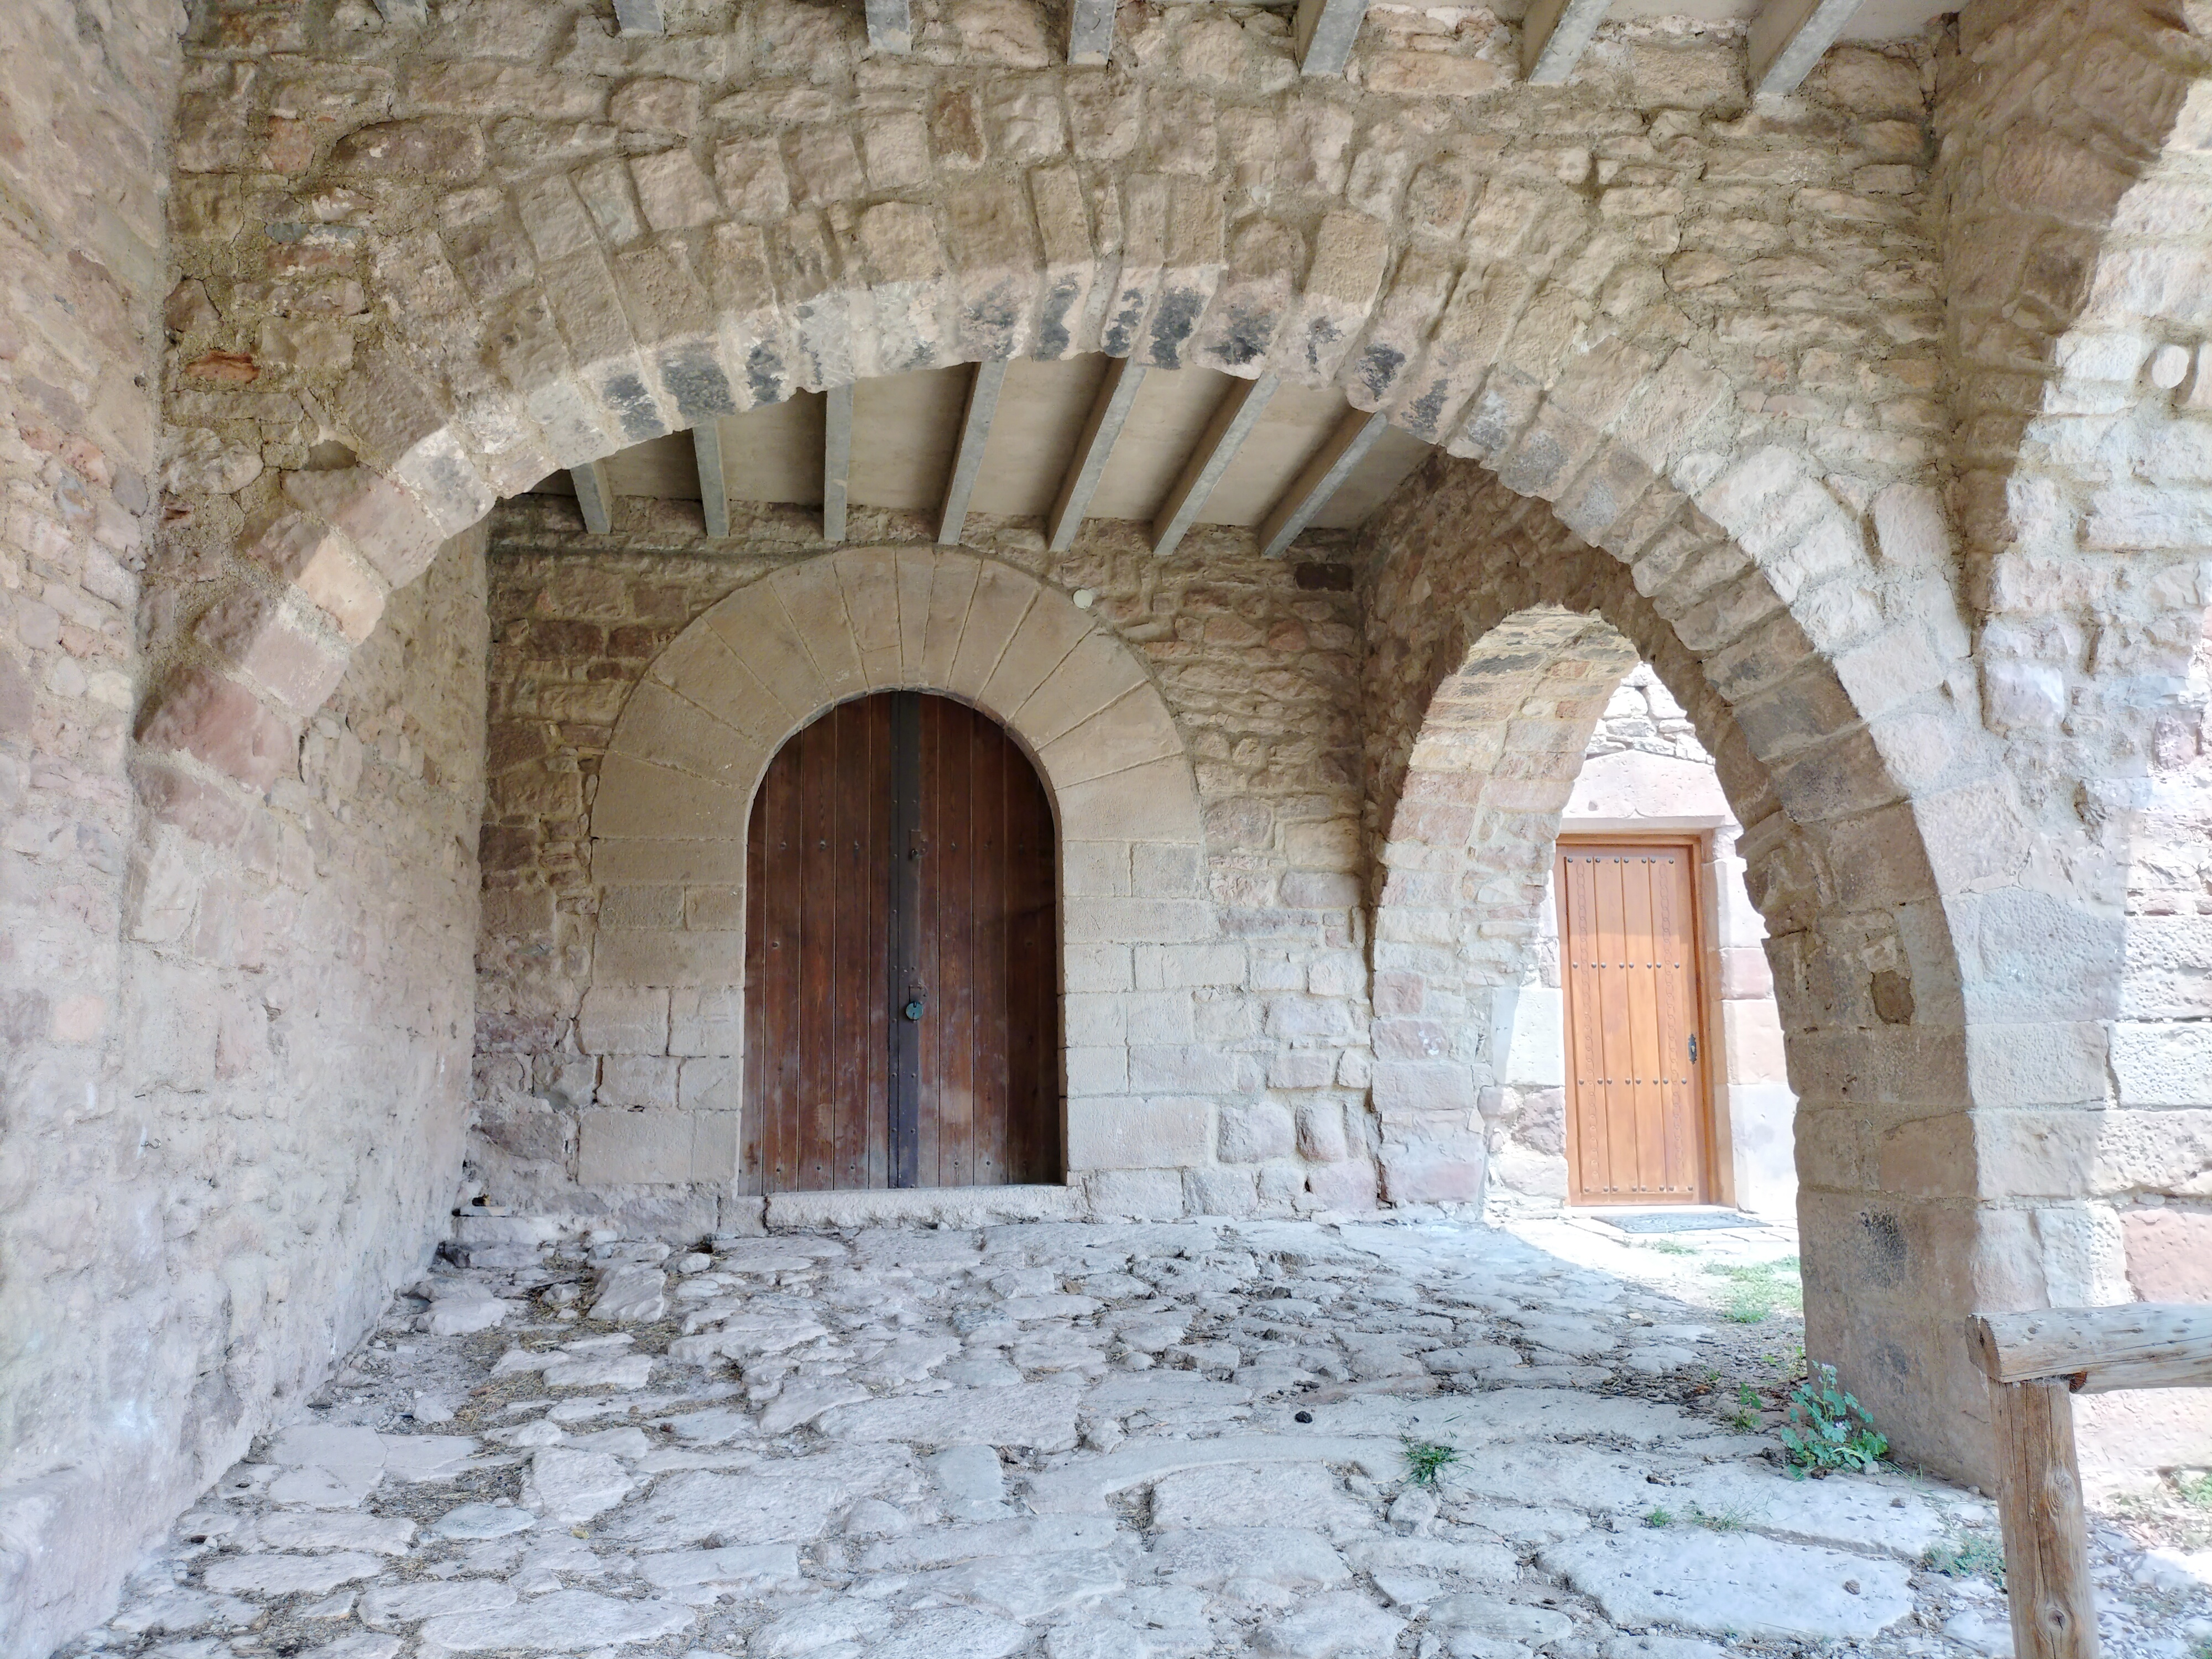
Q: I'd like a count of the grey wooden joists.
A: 14